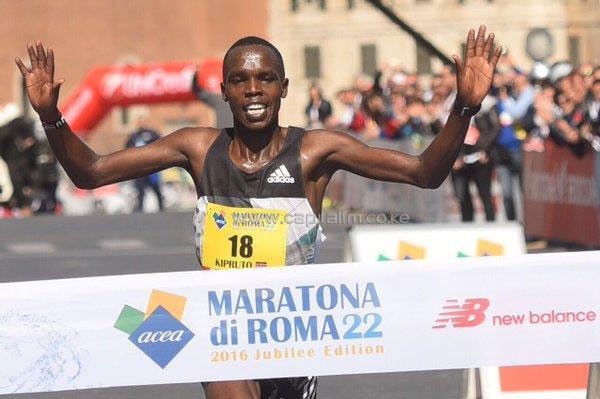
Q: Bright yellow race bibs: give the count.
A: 1